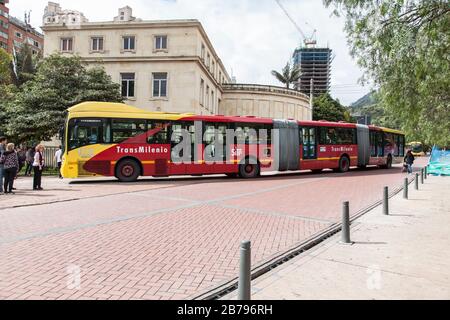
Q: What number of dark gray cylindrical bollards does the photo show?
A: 7